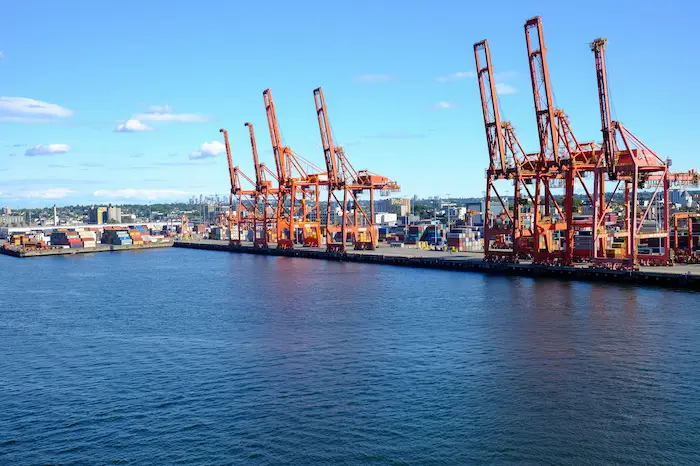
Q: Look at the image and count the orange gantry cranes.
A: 7